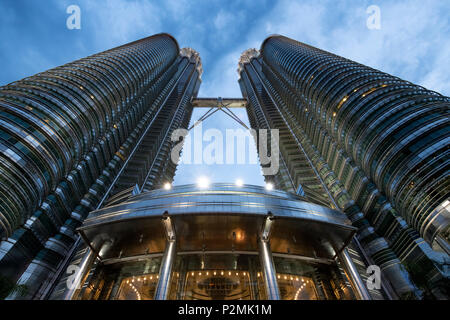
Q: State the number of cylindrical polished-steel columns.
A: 4